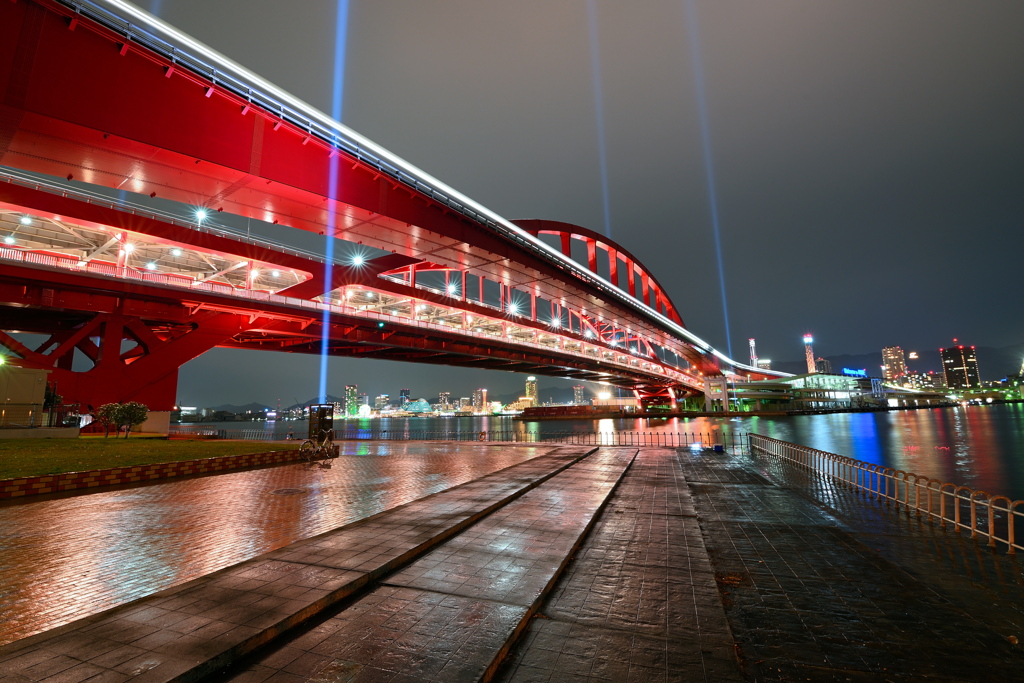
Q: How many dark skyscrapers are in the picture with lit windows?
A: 1